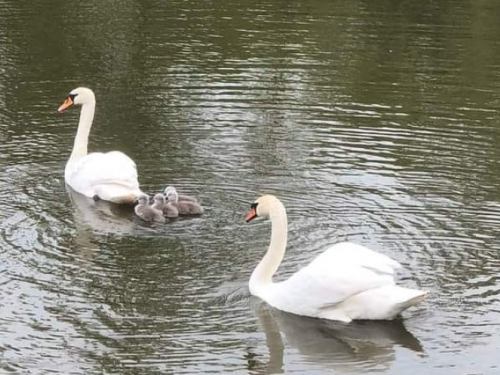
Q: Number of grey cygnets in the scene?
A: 4